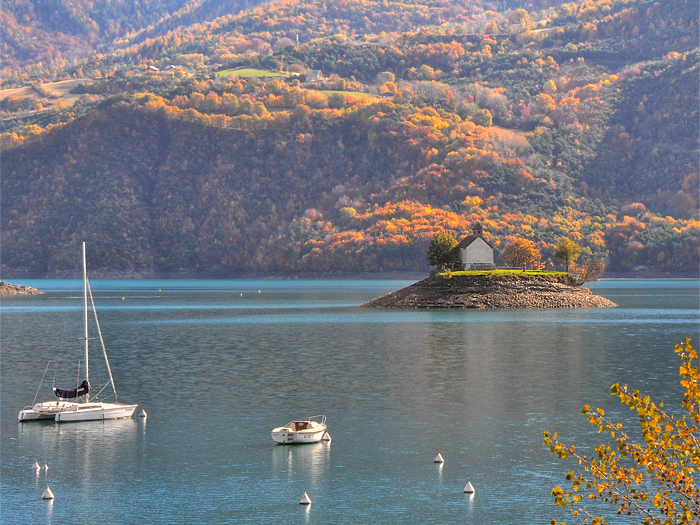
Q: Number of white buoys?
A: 8